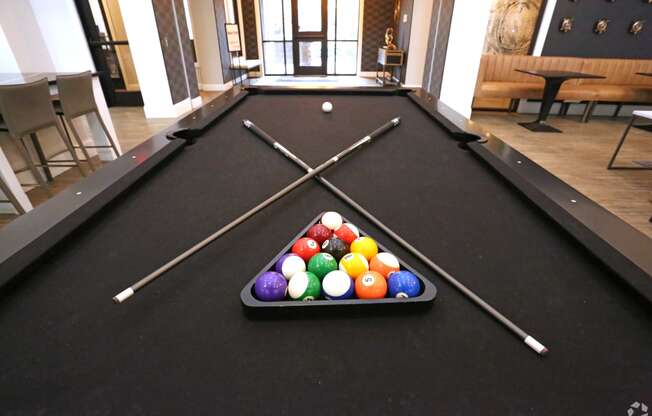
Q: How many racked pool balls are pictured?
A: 15